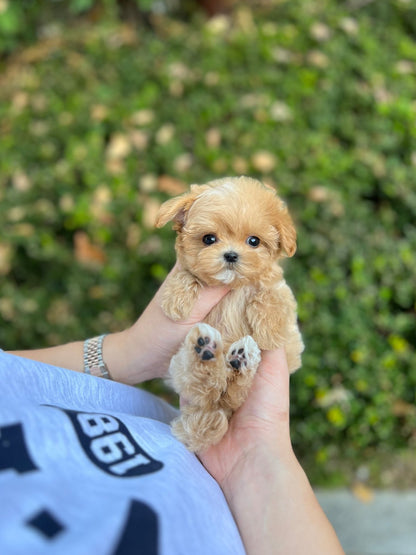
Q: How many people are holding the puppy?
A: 1